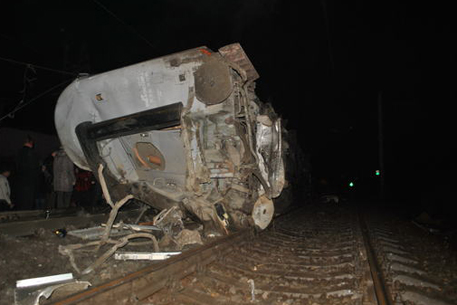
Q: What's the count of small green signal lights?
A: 2